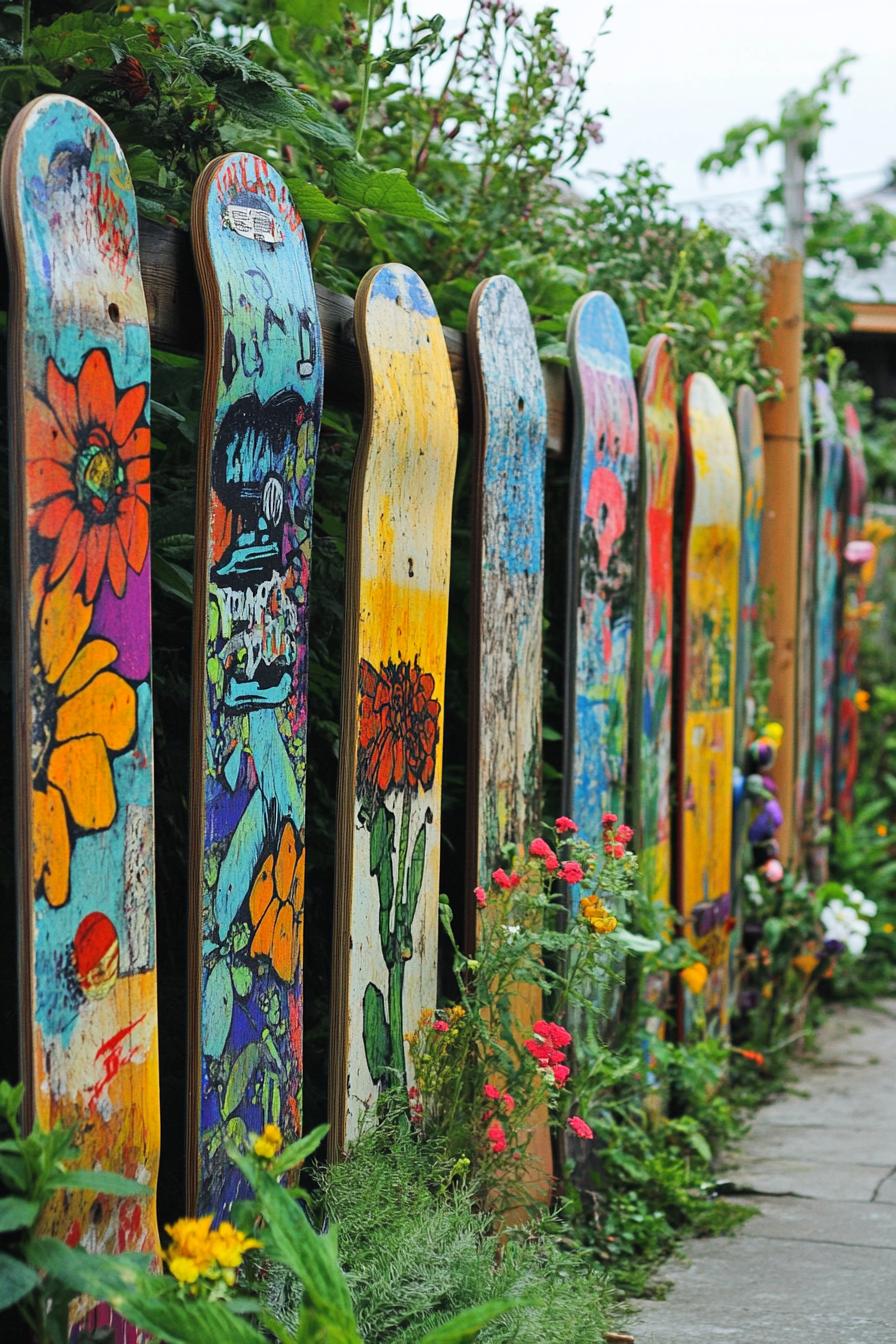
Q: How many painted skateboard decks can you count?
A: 11